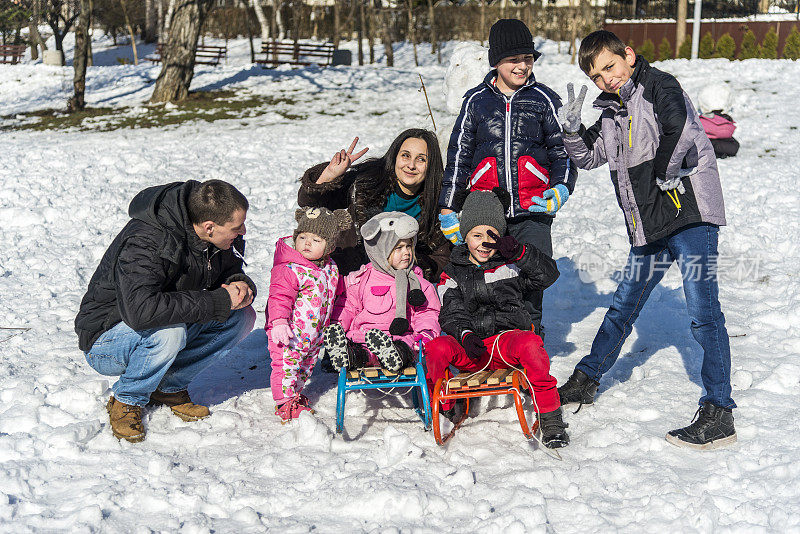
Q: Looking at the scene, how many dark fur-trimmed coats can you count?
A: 1